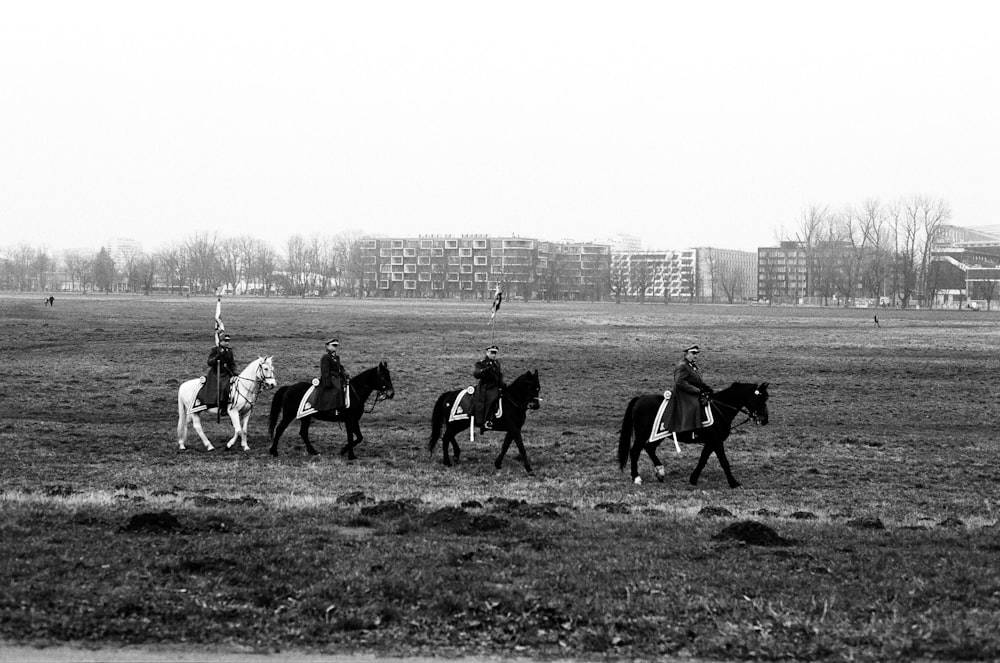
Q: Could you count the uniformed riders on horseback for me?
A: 4